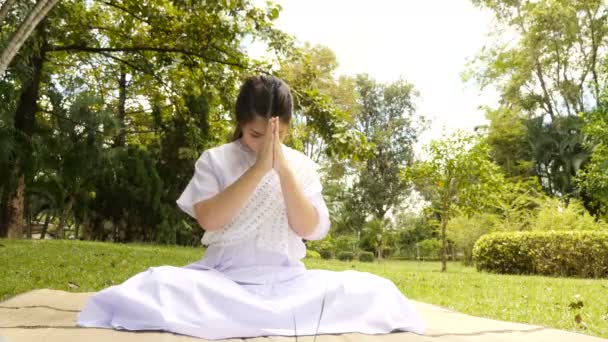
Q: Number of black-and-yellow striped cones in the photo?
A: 0